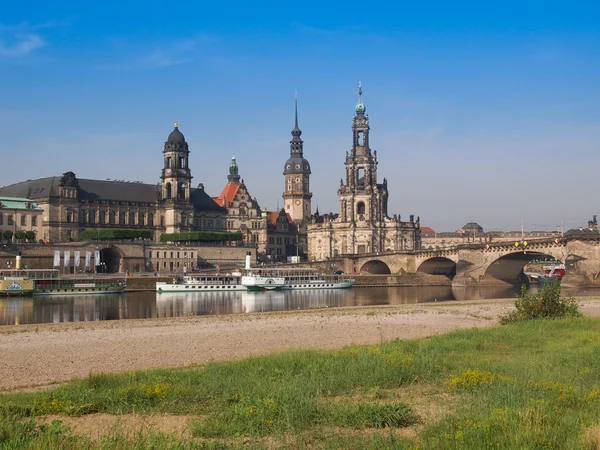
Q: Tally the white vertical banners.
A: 5